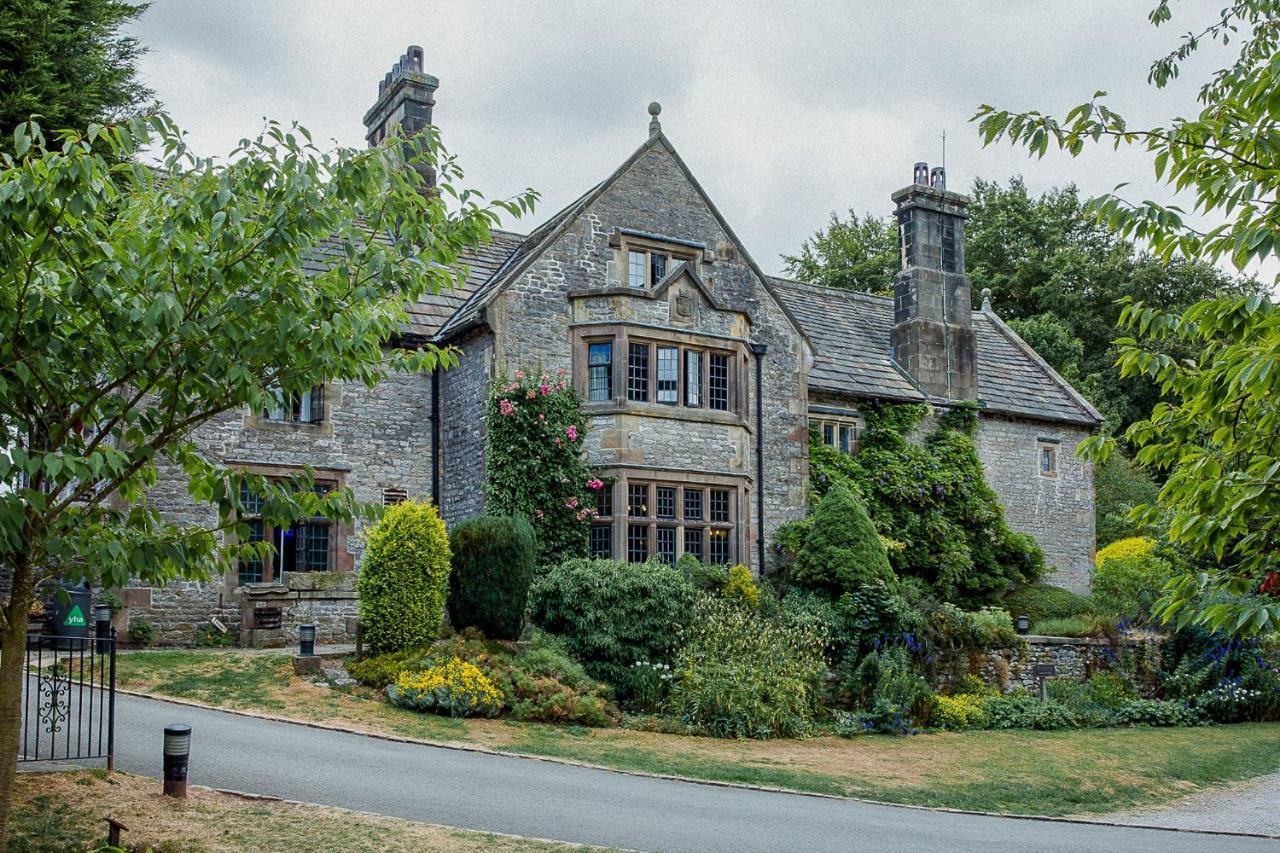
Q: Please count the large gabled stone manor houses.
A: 1